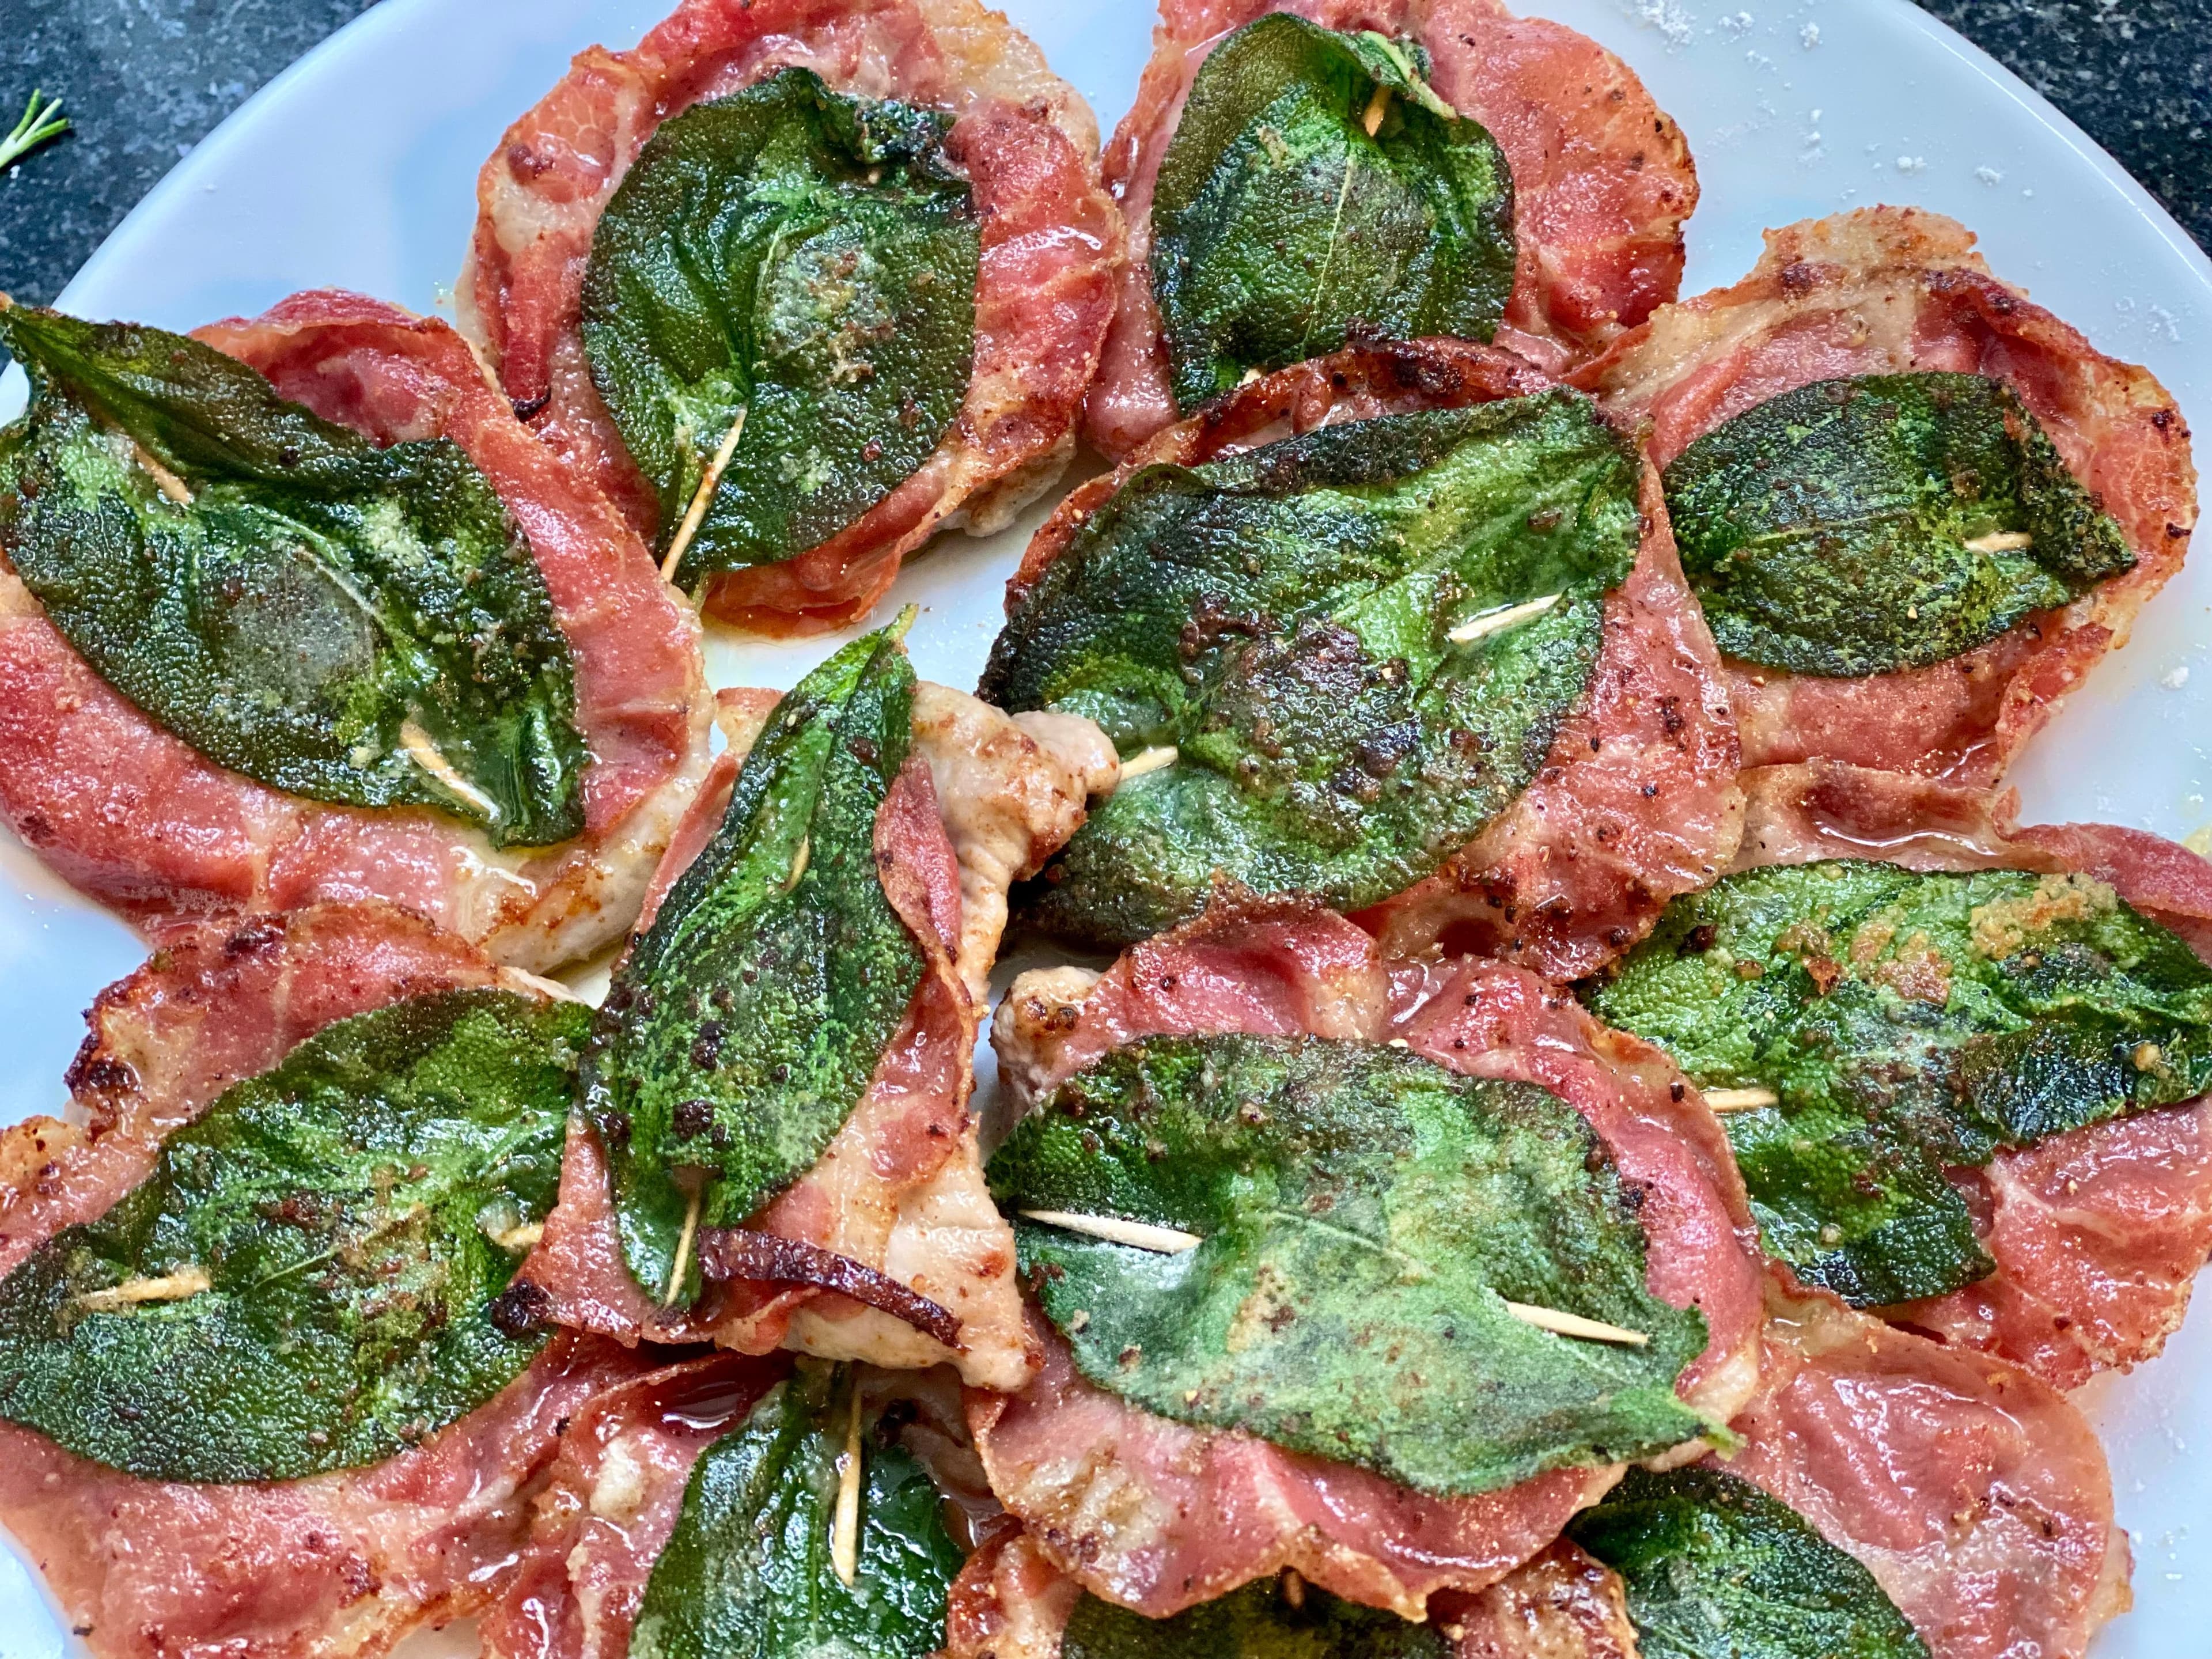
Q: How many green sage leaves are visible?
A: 12